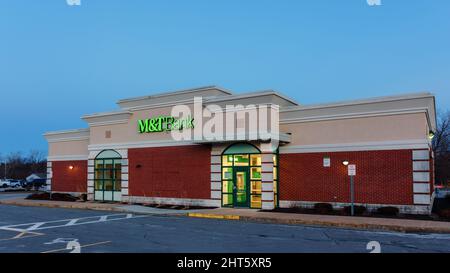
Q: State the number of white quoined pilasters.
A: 6